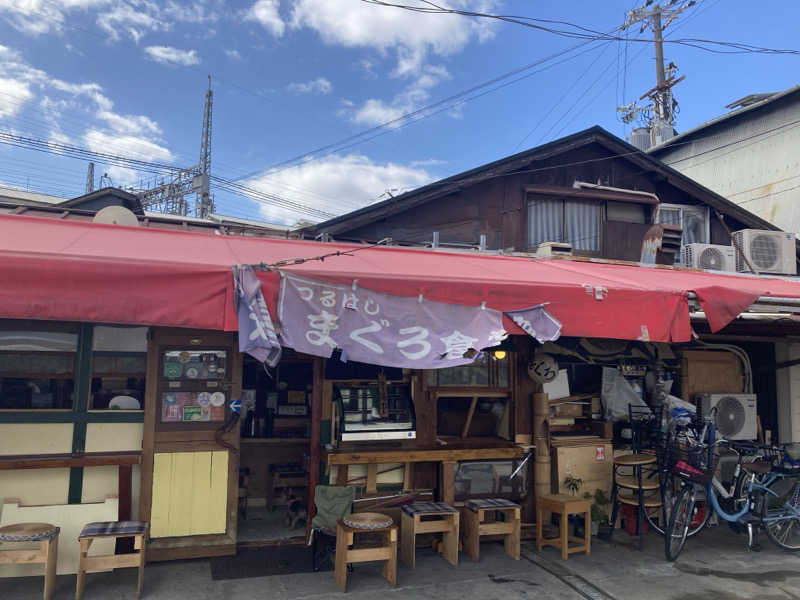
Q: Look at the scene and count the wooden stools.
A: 6